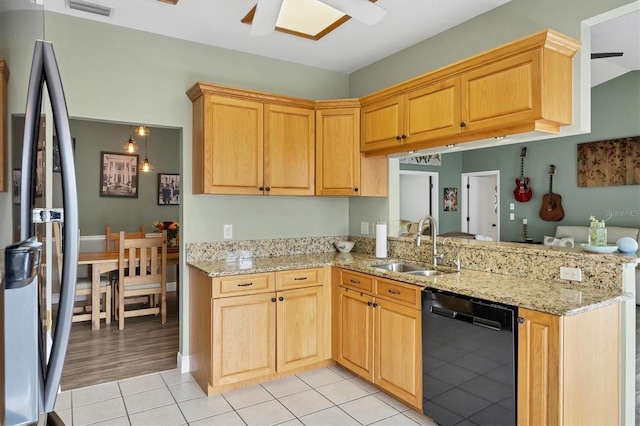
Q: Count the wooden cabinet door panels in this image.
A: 11